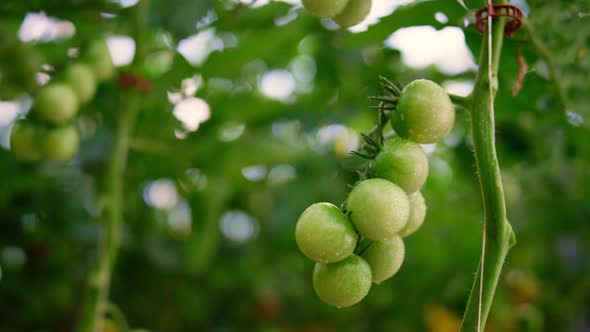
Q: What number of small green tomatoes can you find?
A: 14